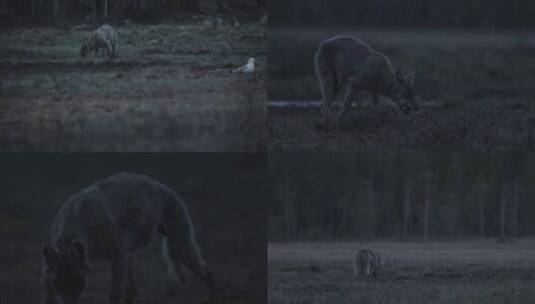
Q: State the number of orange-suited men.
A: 0